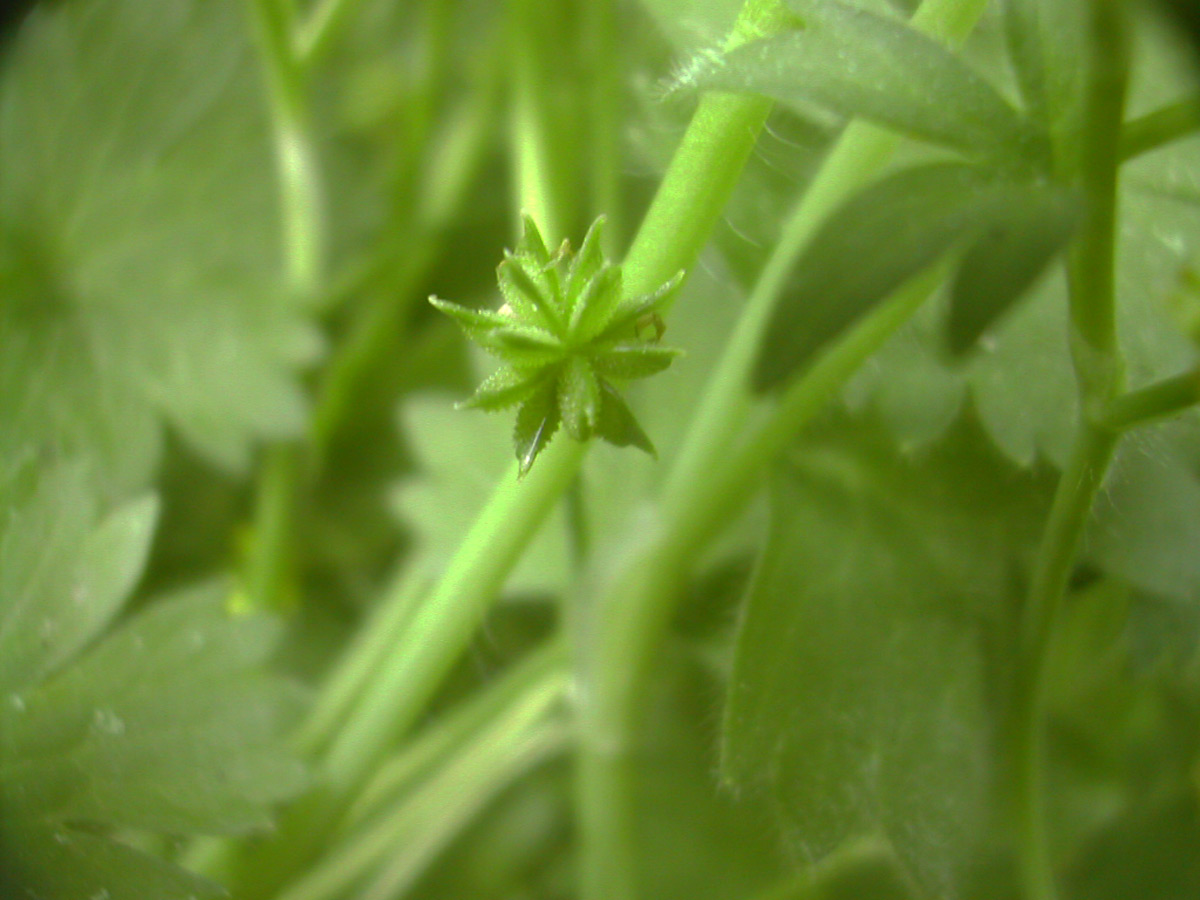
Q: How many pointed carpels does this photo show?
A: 12